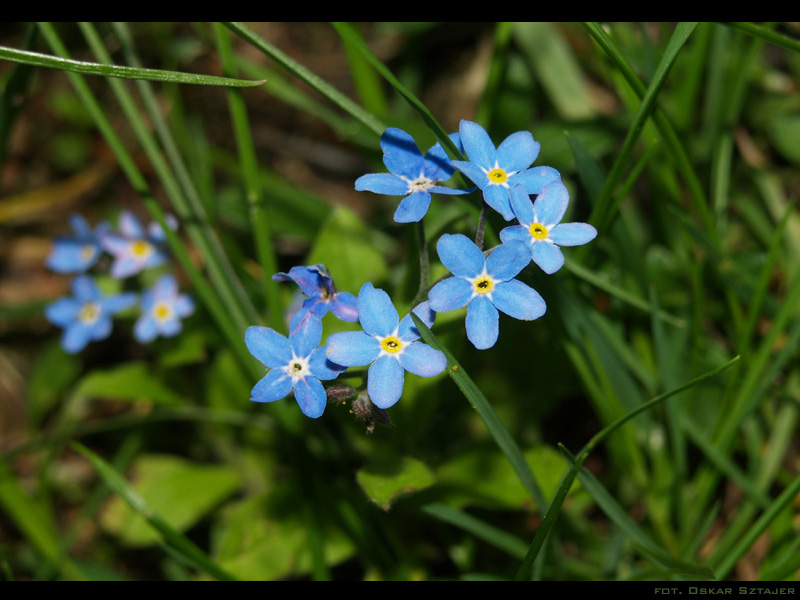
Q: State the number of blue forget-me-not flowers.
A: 11